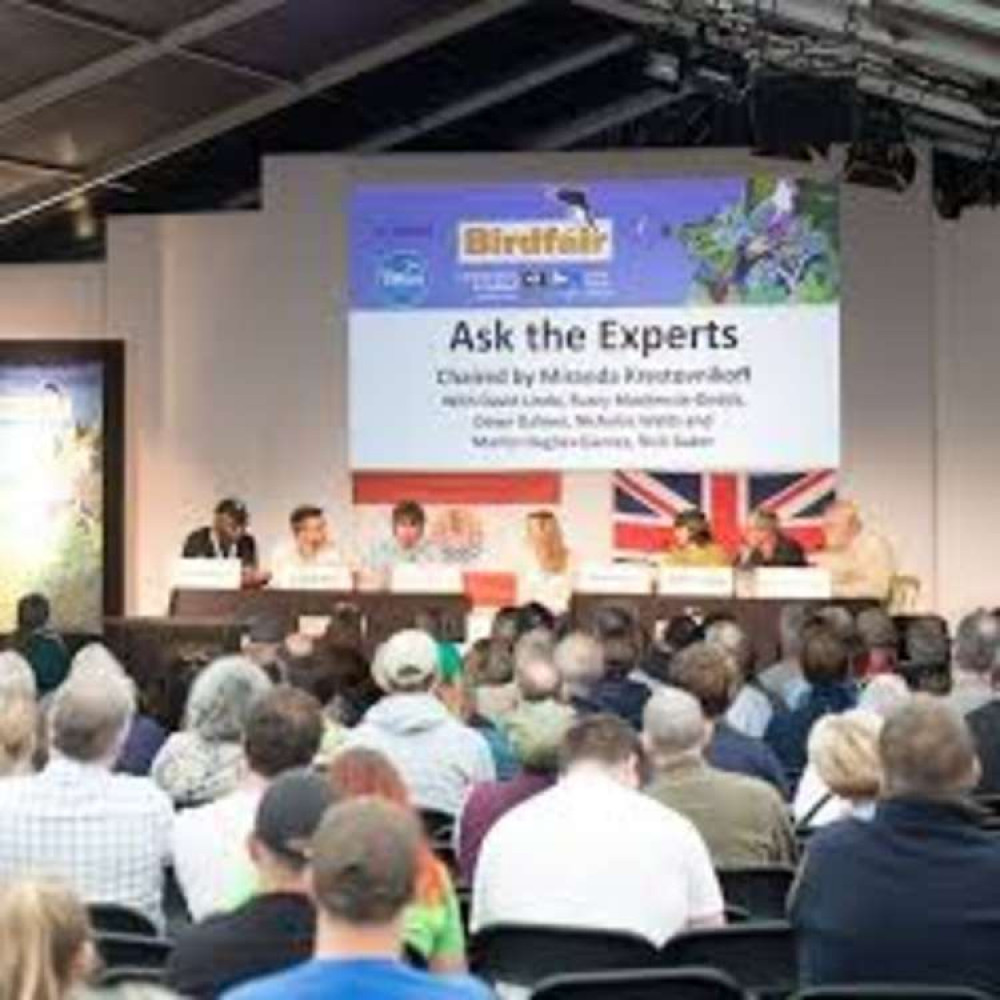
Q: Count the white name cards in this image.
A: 6